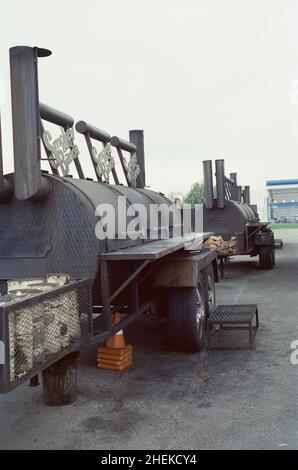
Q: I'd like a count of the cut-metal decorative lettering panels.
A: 3